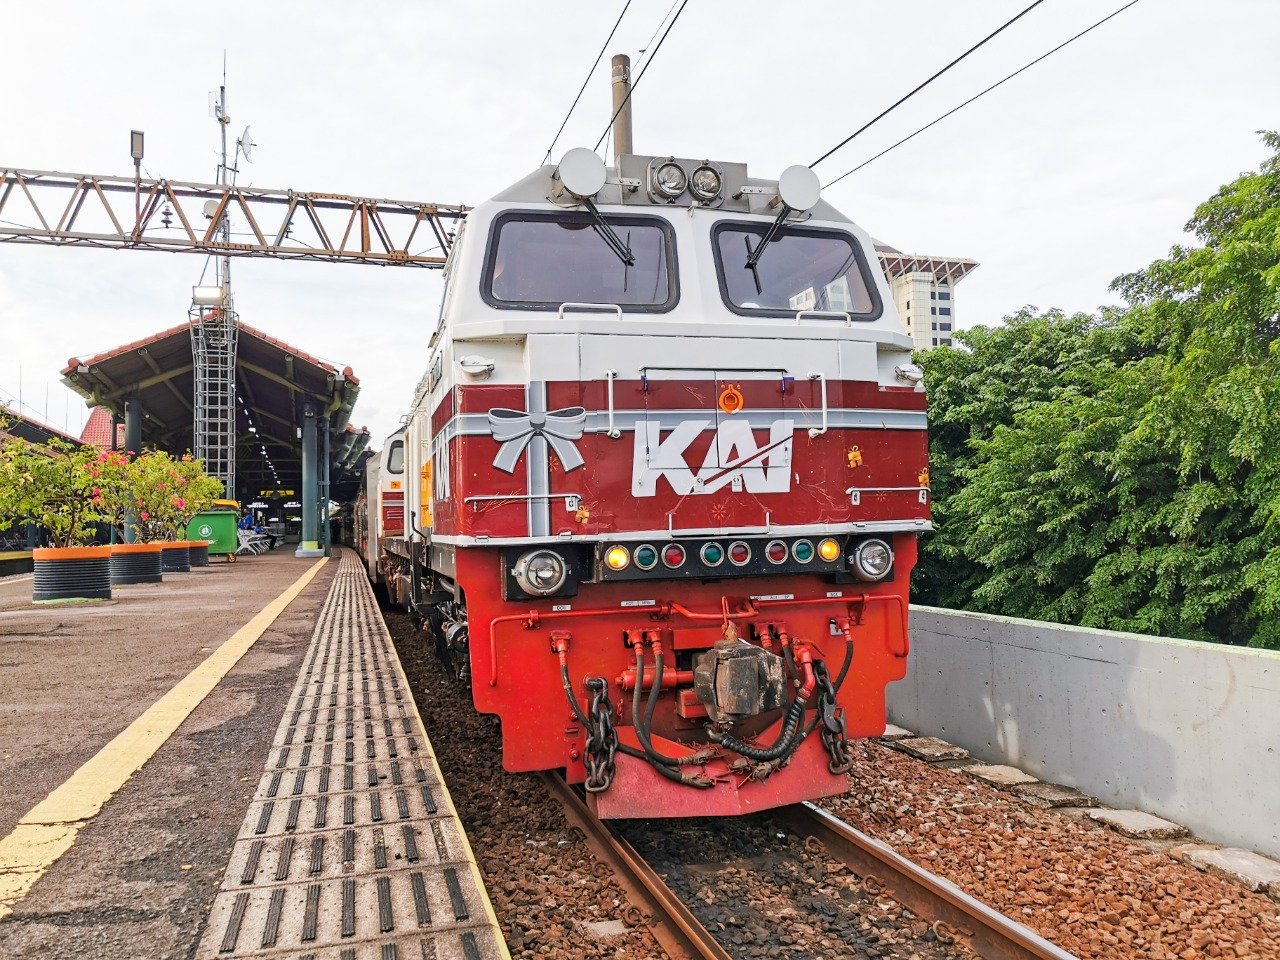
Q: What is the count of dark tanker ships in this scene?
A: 0